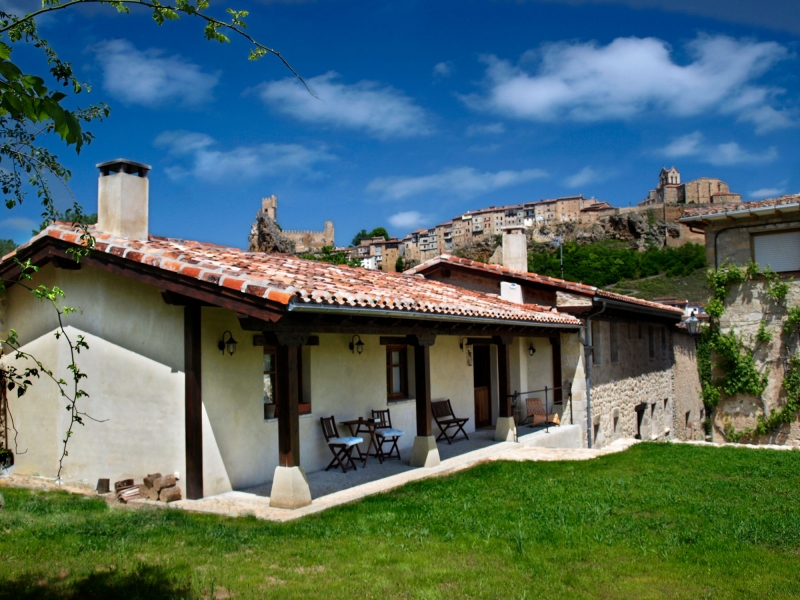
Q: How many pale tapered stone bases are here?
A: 3